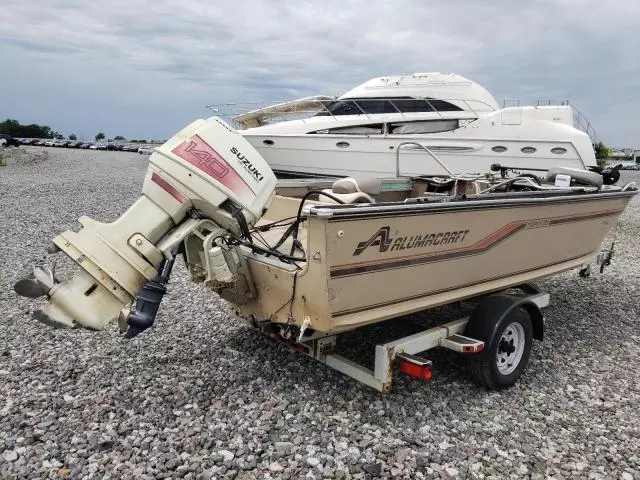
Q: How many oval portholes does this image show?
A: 5